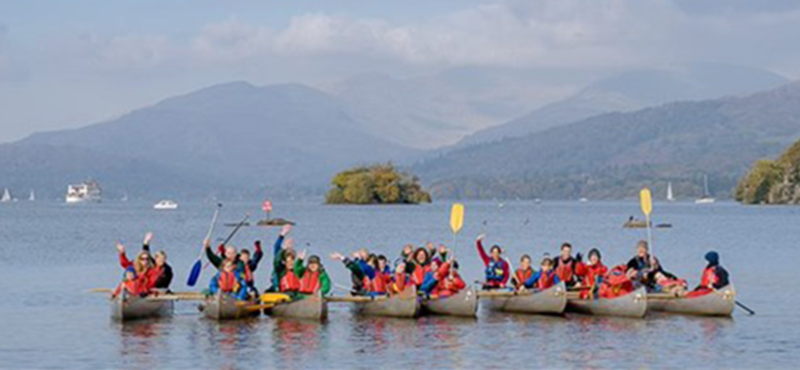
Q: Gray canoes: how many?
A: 8